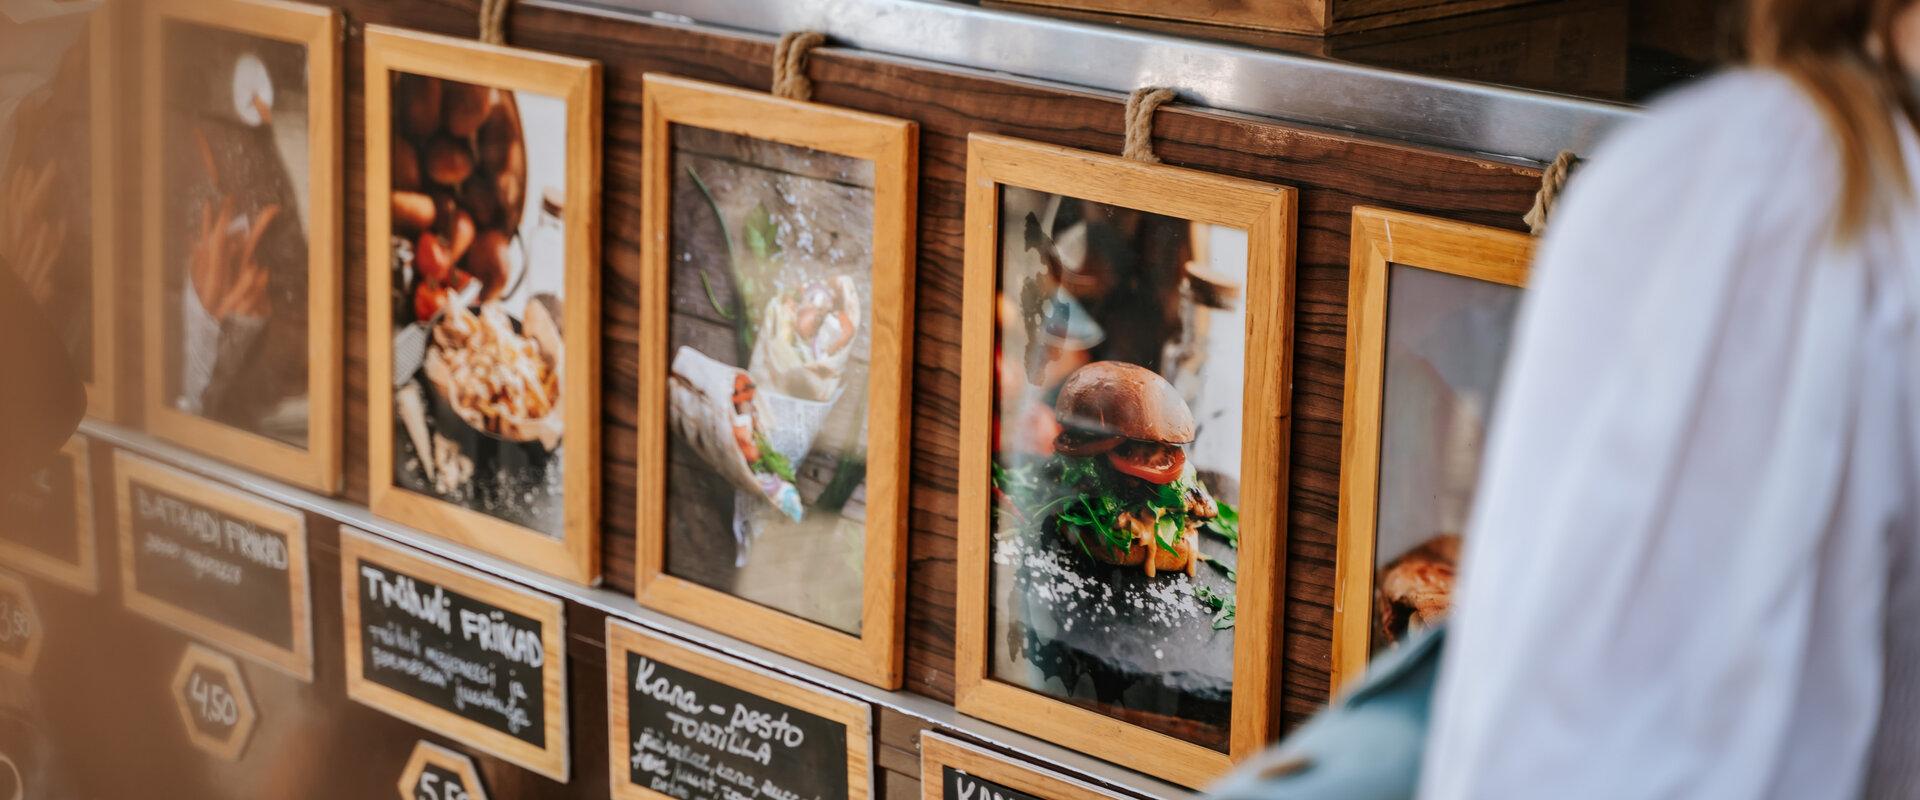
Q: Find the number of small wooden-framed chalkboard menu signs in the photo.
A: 5